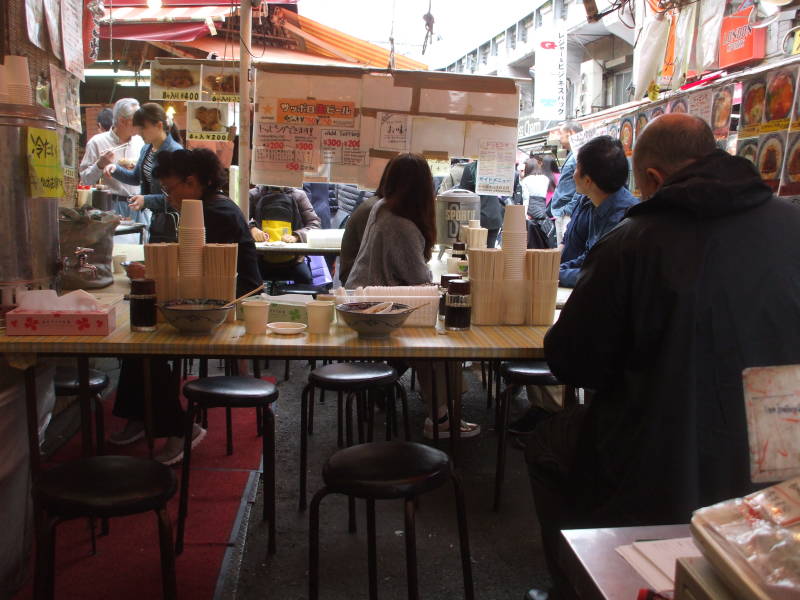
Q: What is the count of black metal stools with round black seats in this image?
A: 6